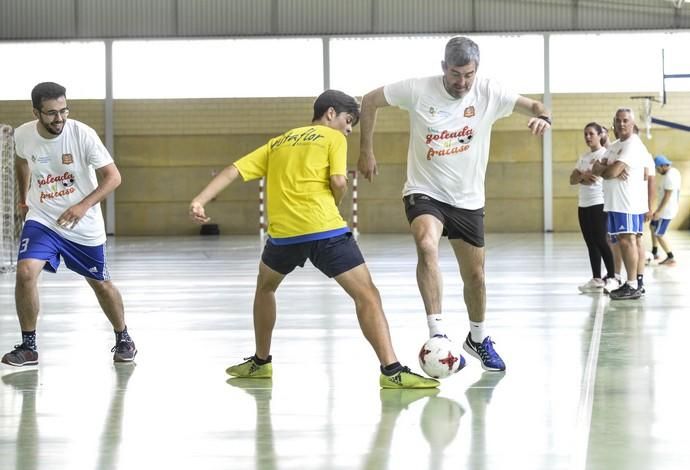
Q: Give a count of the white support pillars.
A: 3